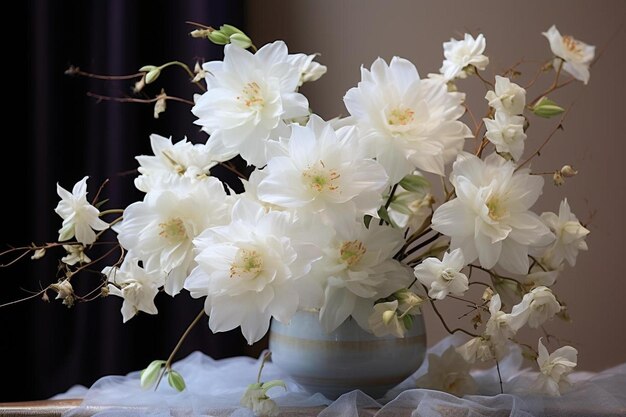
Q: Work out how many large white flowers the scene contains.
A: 7